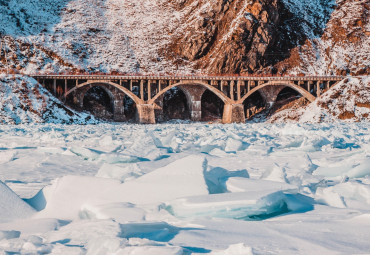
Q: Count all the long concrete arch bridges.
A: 1